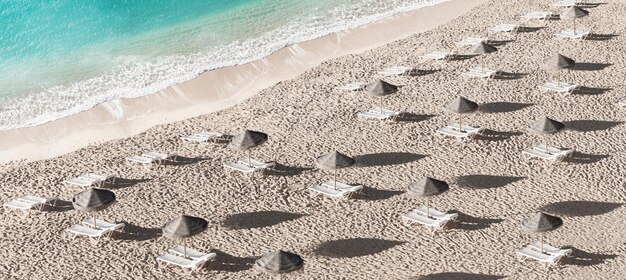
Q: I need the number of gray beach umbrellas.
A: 13